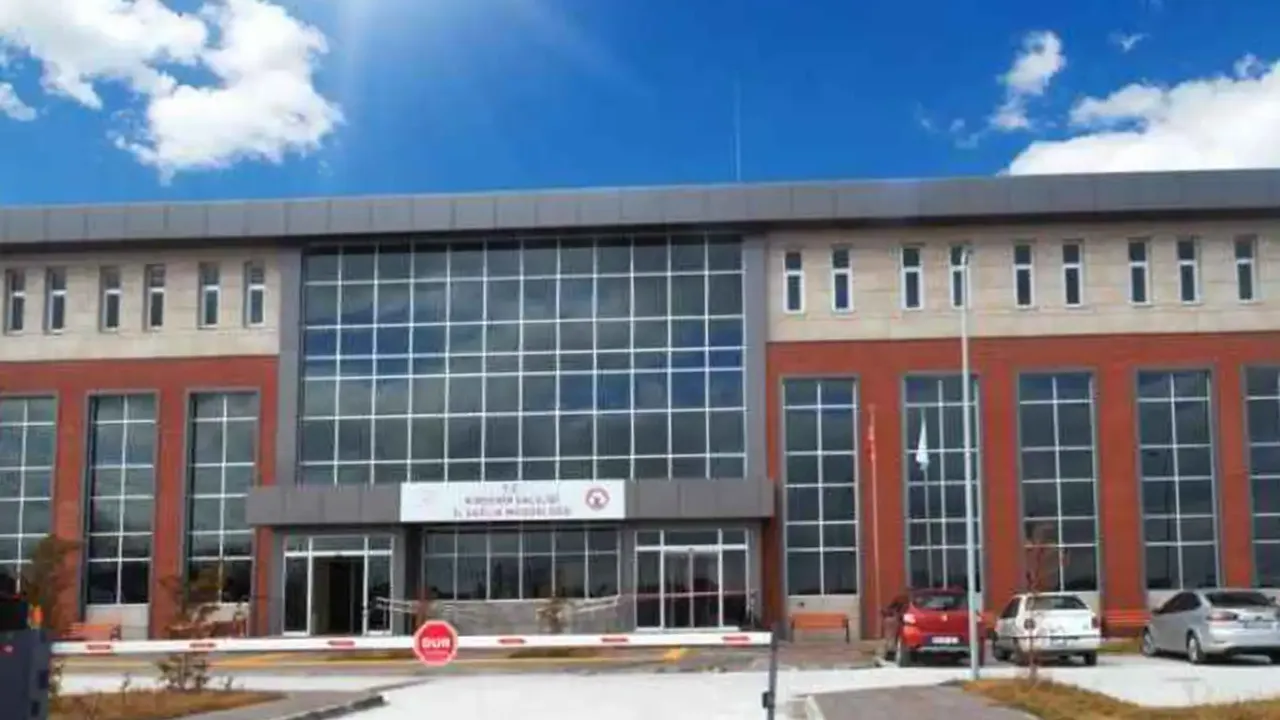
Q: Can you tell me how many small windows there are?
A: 15